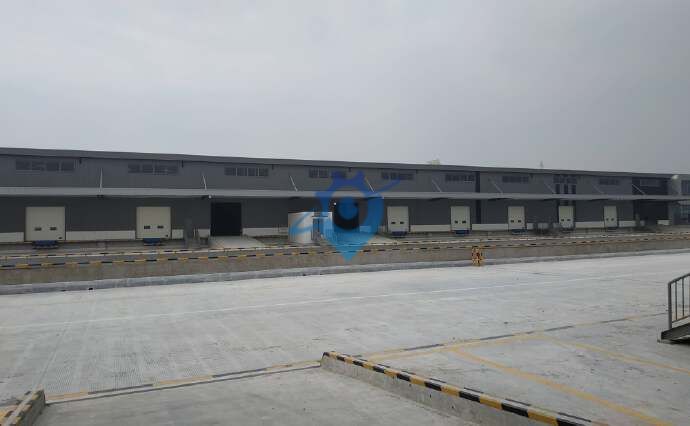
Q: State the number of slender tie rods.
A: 9